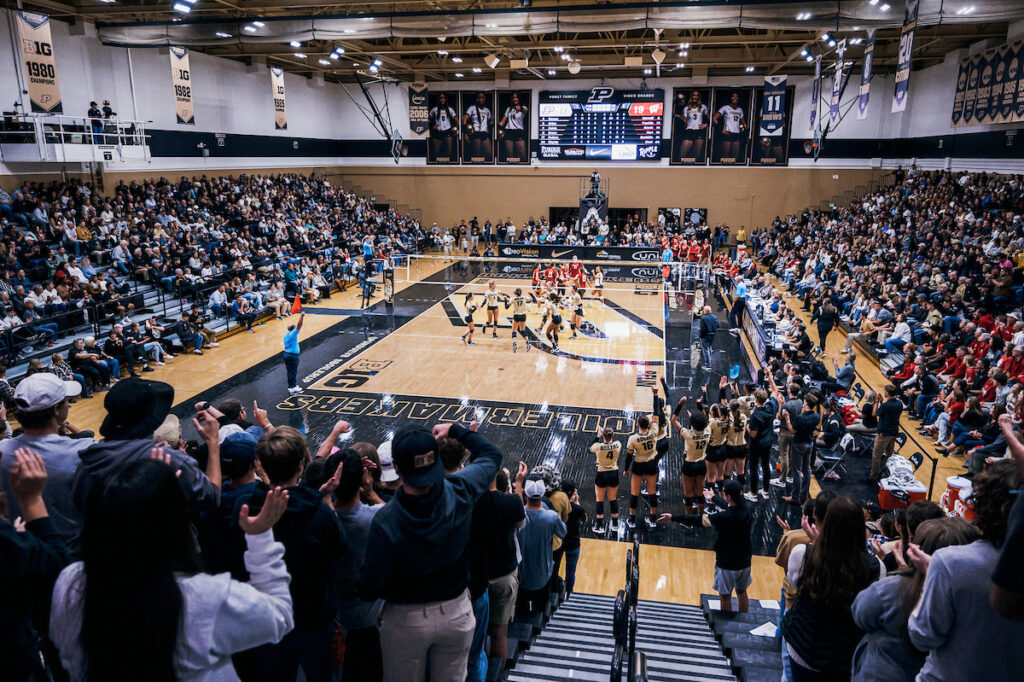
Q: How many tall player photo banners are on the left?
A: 3